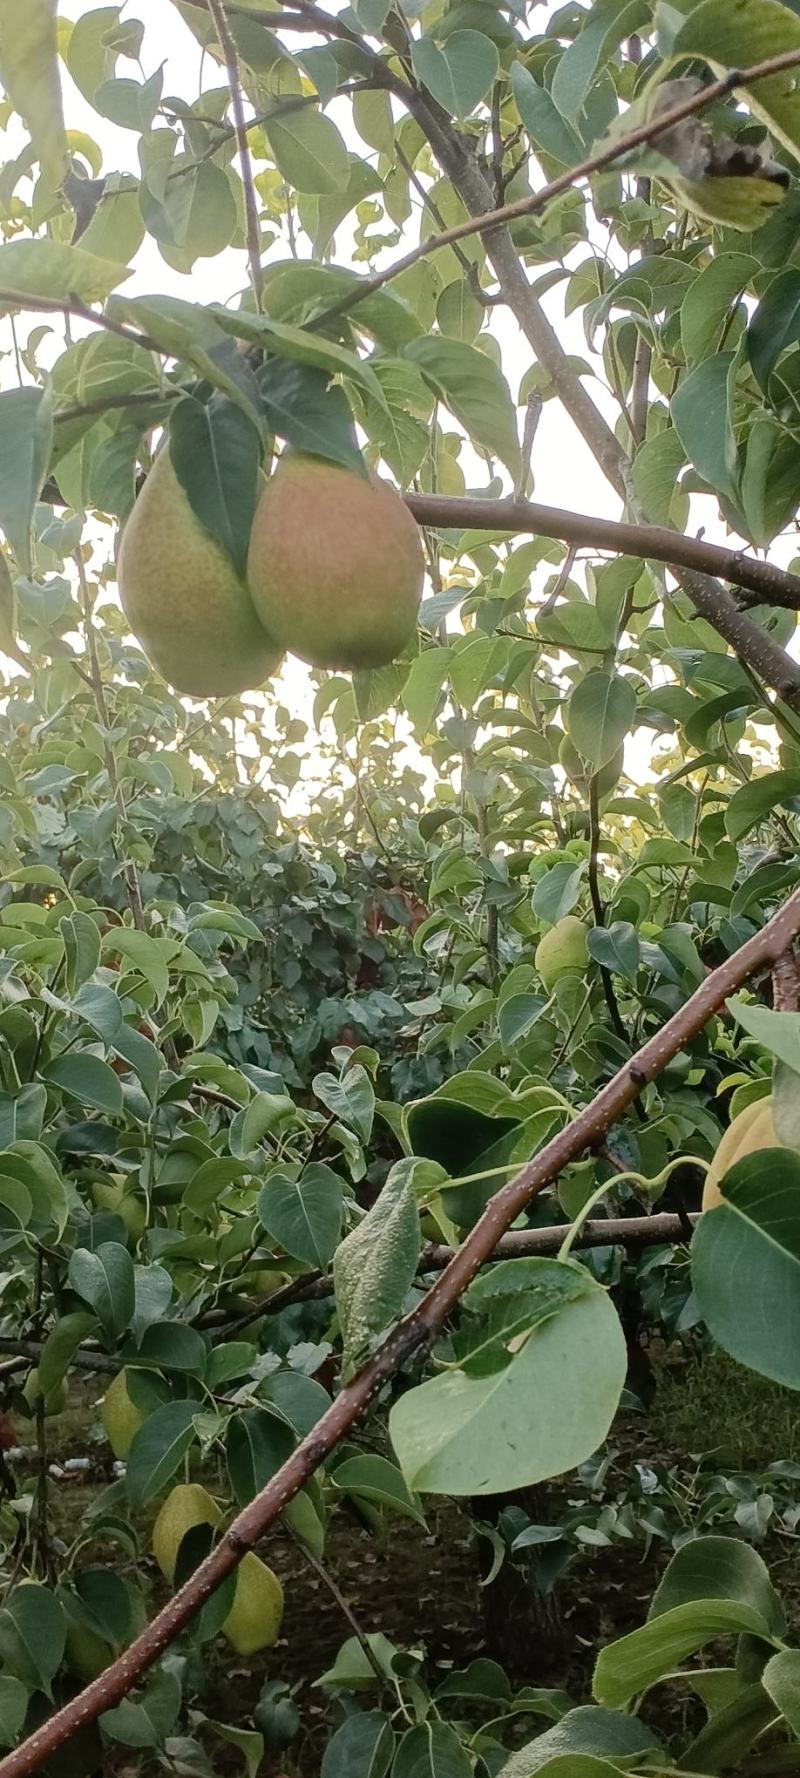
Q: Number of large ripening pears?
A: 2